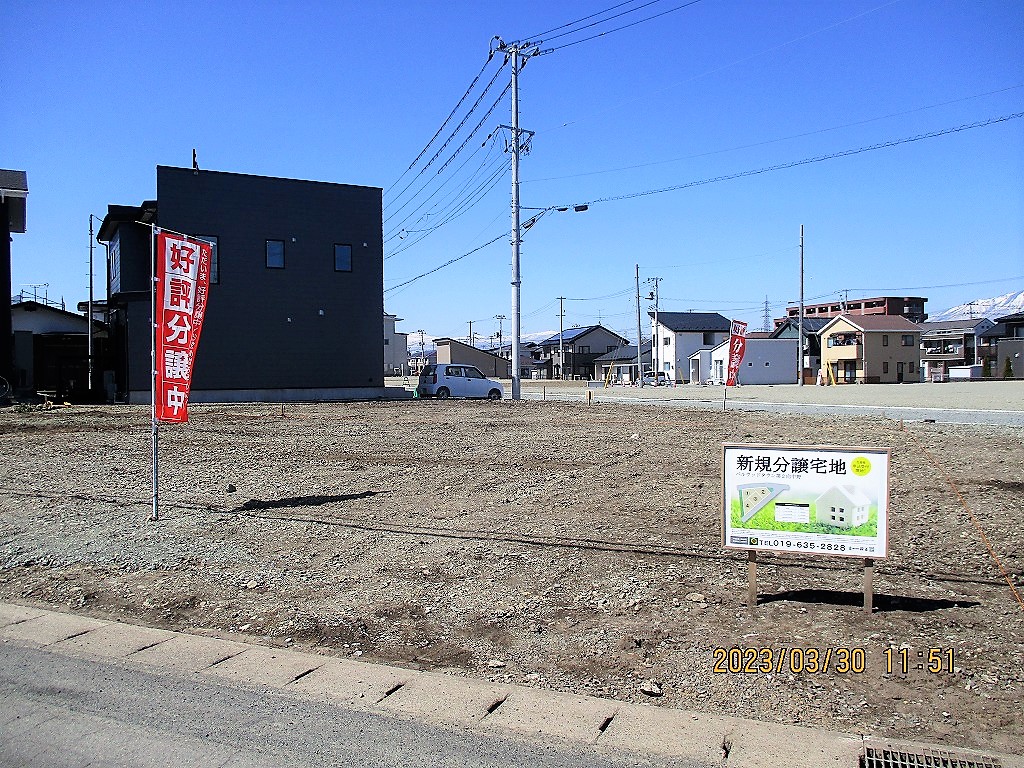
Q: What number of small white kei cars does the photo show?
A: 1